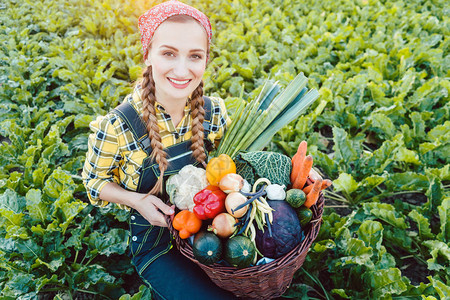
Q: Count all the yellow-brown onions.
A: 3